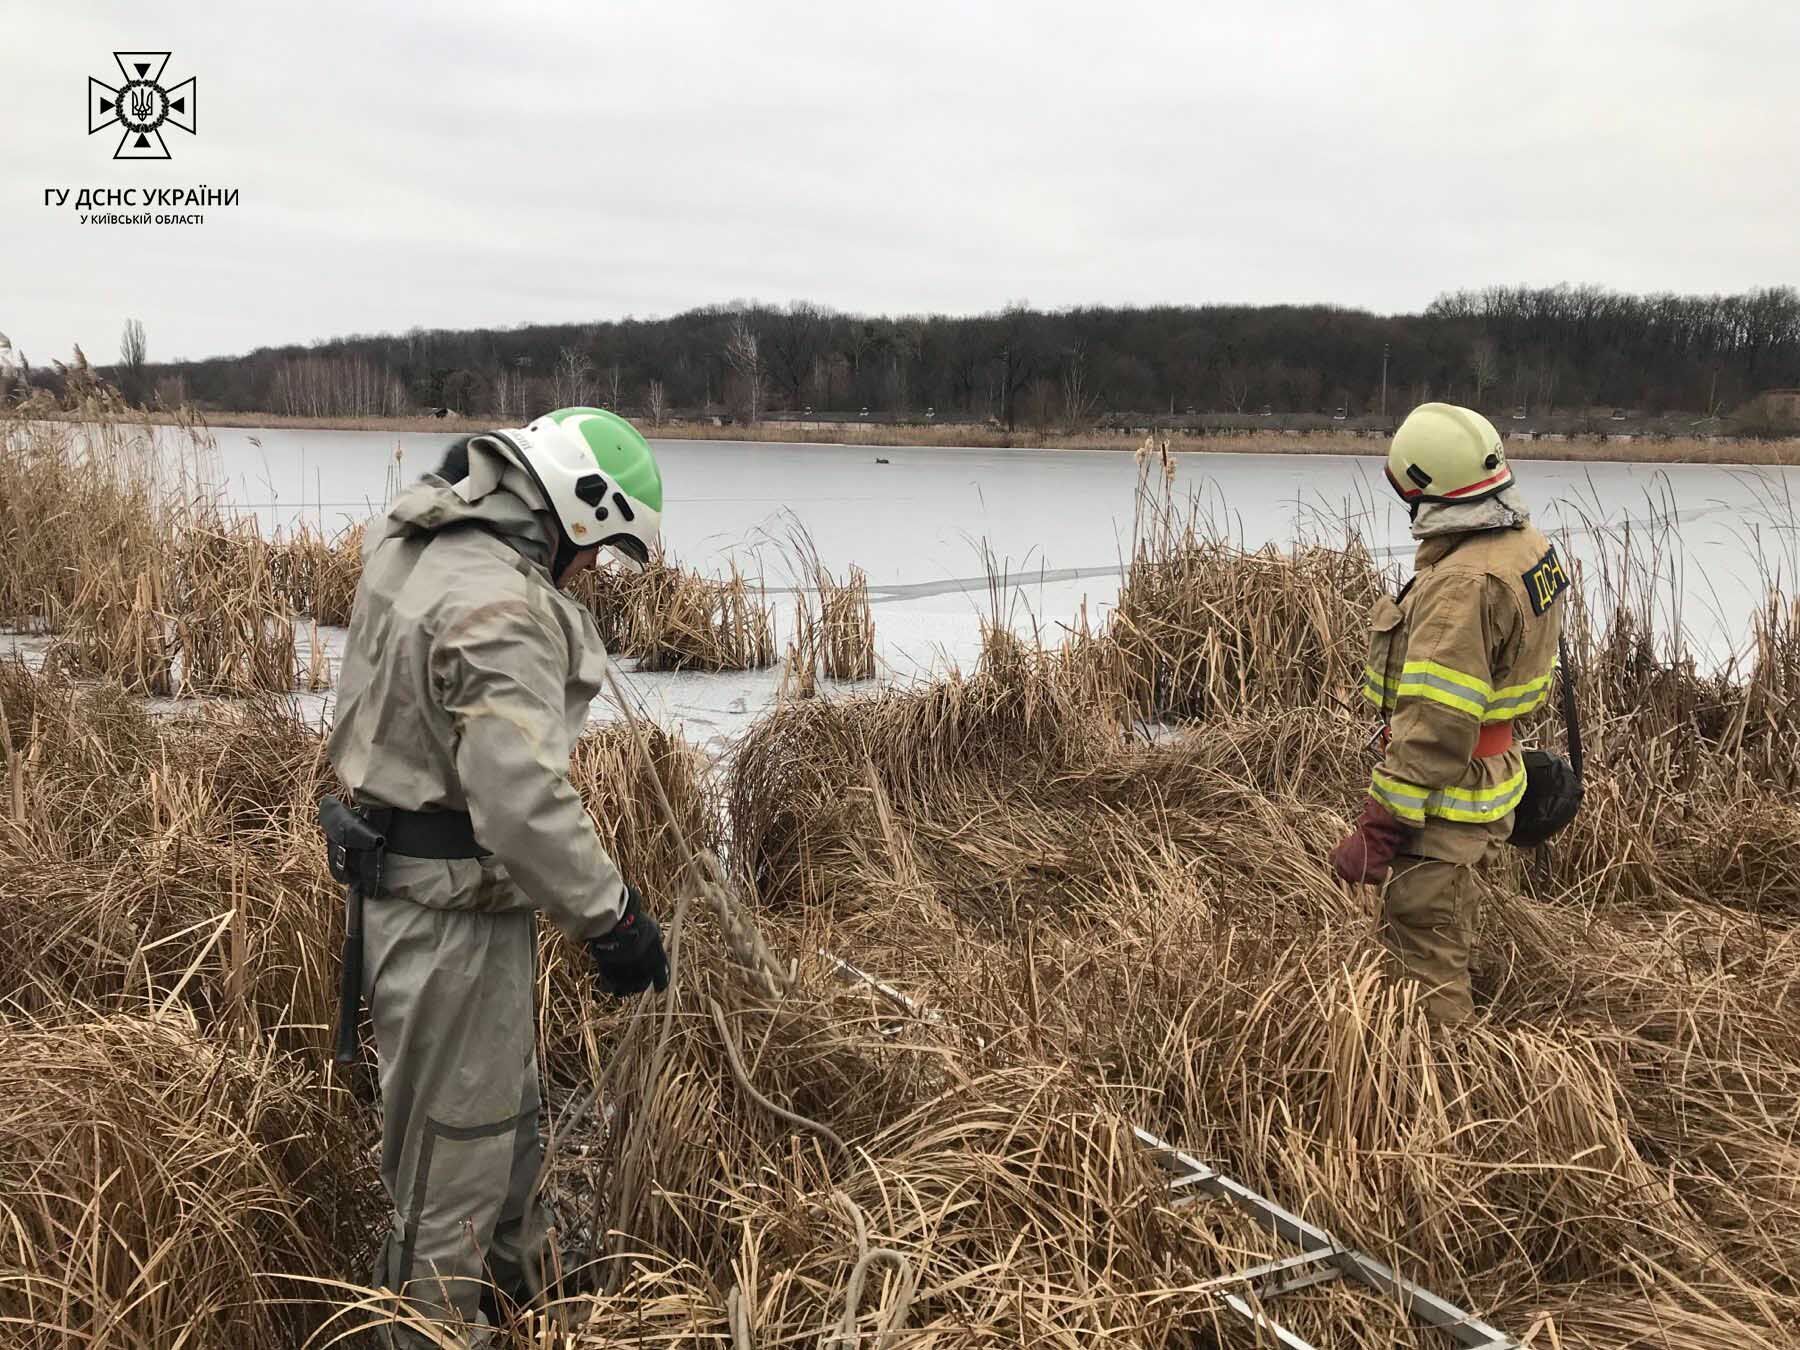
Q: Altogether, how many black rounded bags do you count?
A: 1